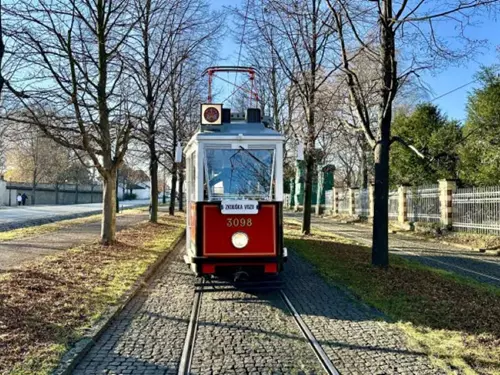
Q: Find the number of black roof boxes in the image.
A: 2